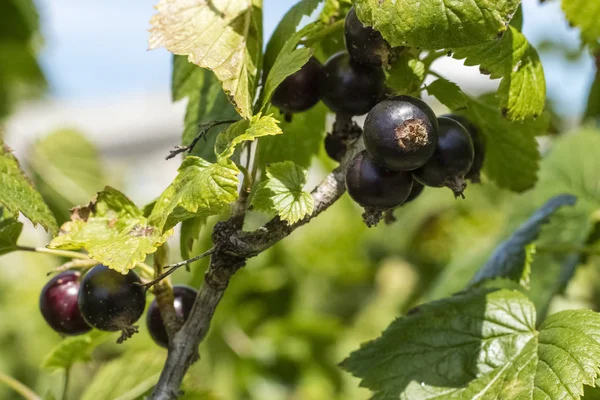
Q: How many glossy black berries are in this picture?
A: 12